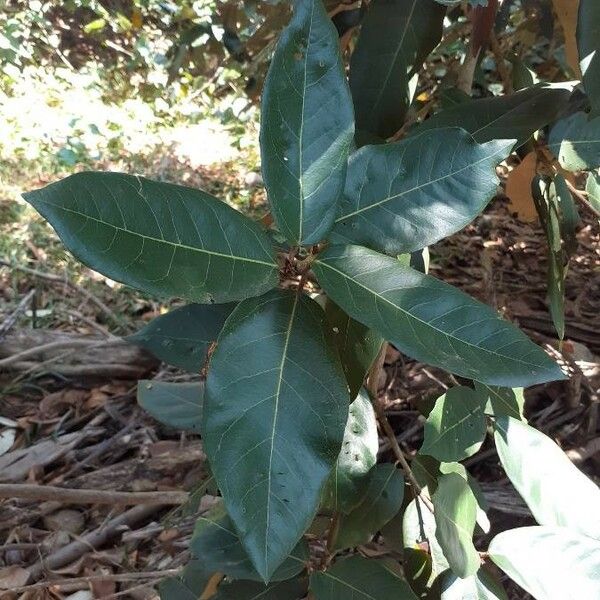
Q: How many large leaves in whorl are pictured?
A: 5